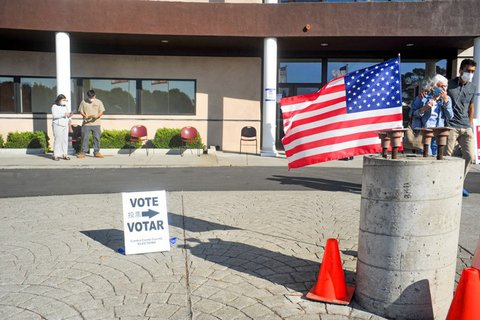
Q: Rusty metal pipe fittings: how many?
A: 4